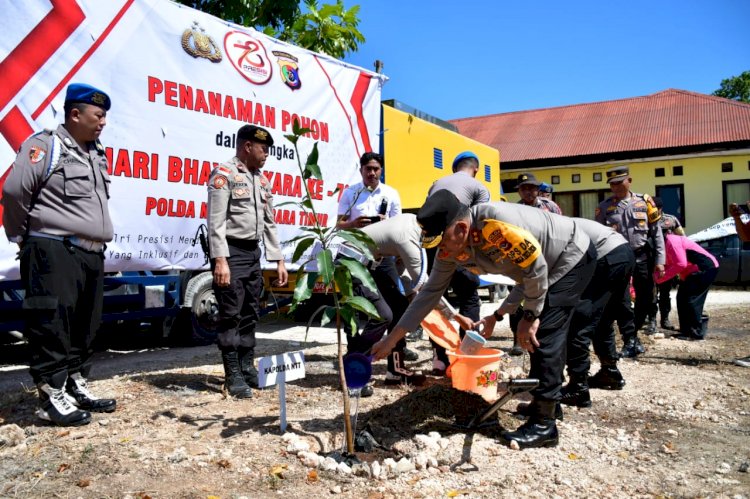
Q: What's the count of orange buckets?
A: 1